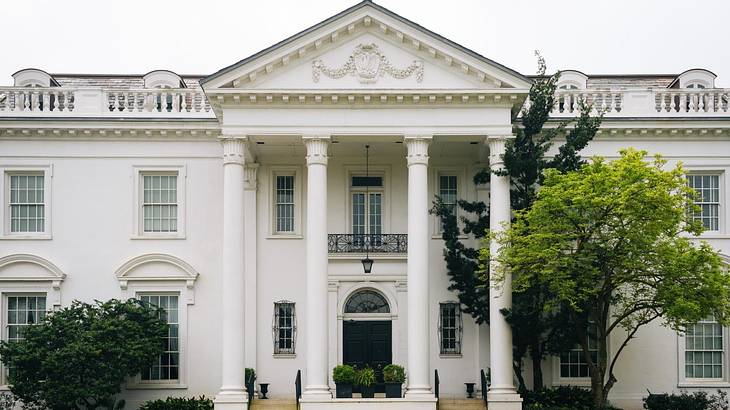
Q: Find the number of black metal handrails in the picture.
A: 4